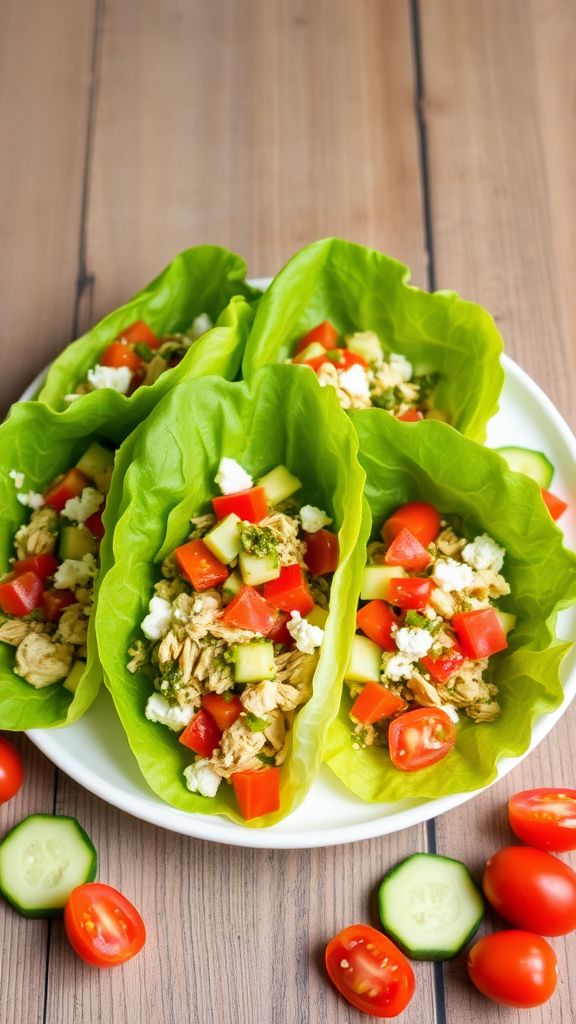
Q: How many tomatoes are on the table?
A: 6